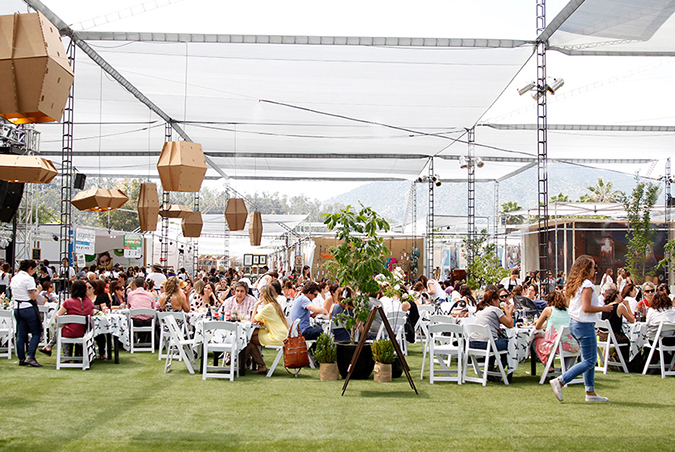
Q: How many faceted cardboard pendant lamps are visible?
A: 9